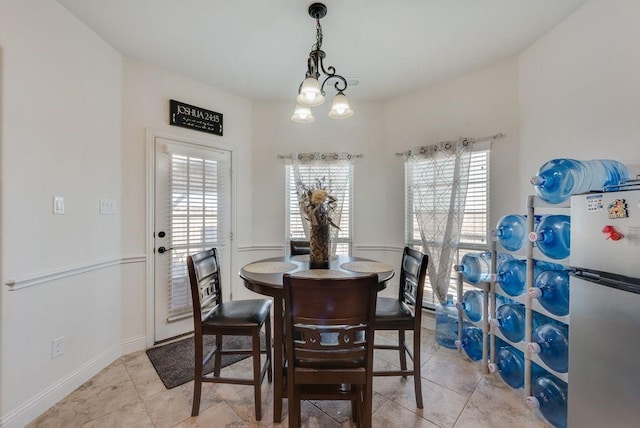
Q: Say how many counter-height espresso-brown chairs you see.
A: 4